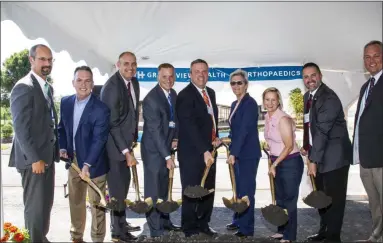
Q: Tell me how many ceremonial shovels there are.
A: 7